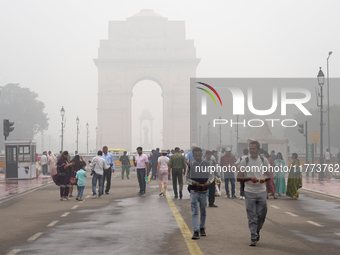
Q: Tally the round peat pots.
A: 0